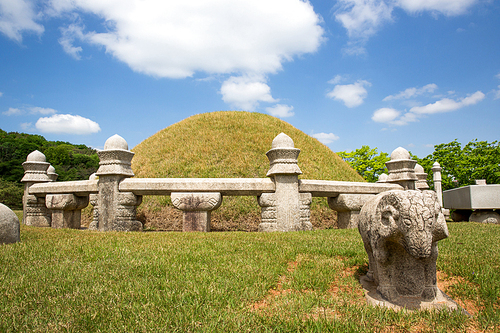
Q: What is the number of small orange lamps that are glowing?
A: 0